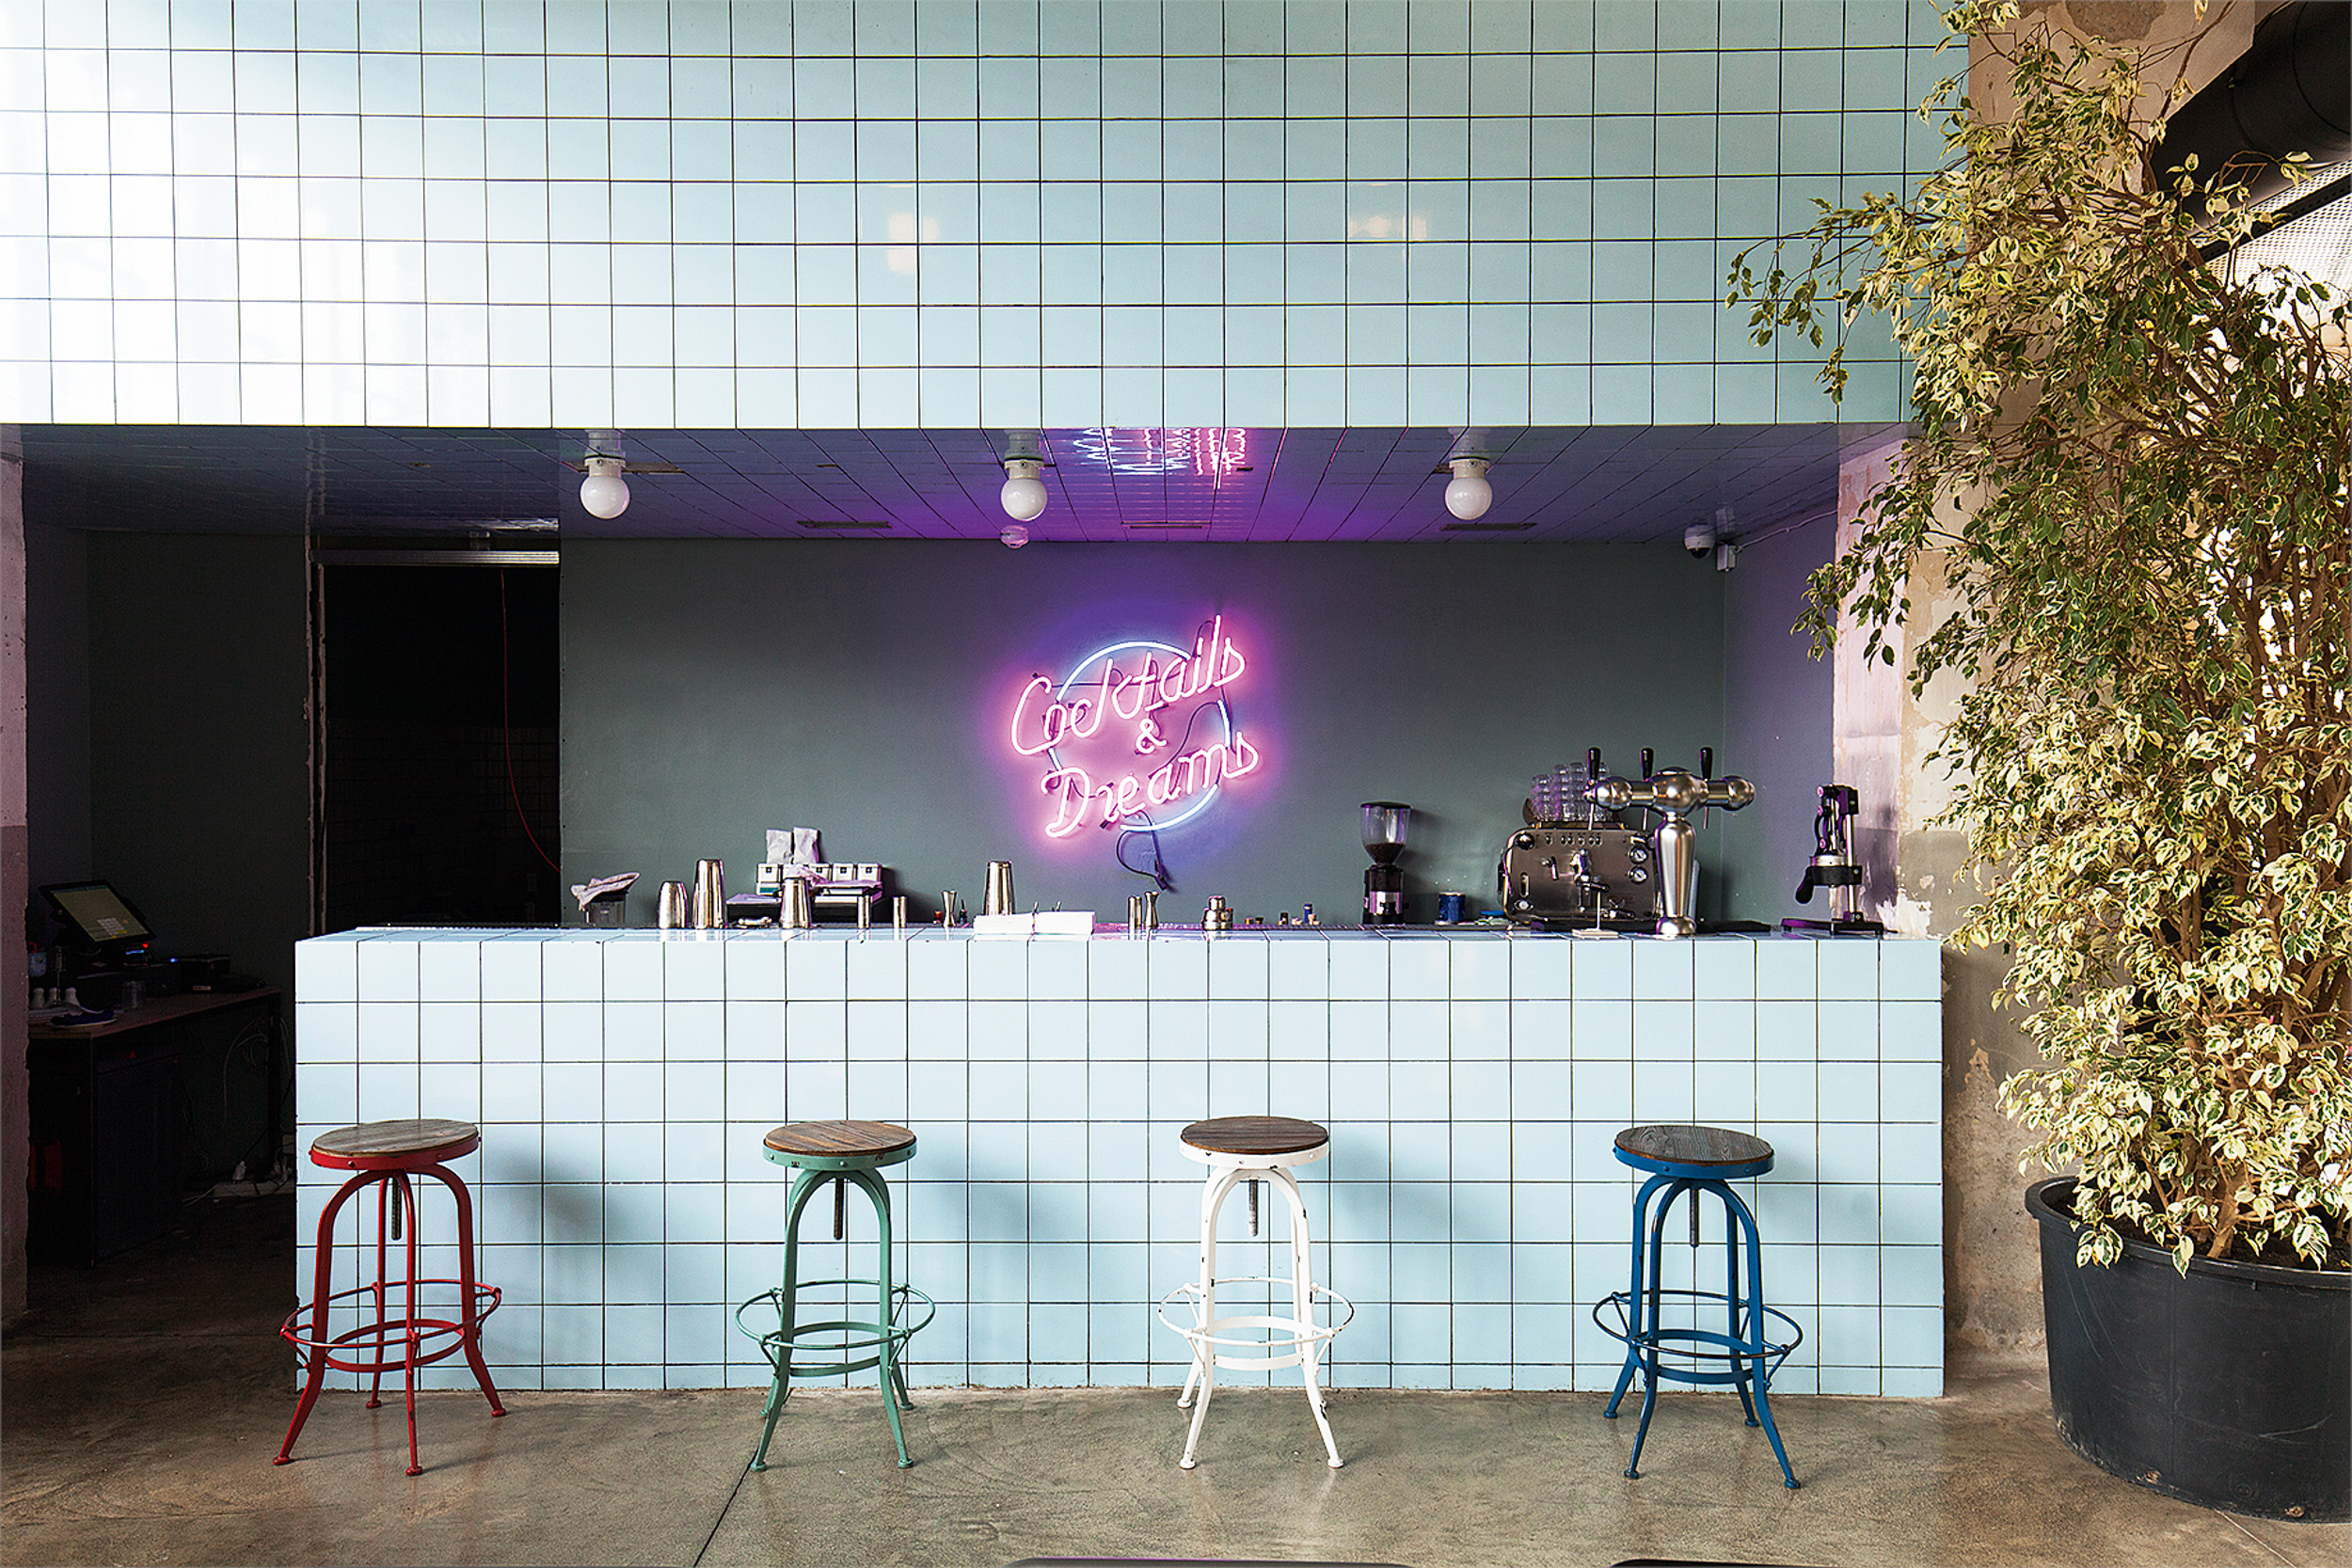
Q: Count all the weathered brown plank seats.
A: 4